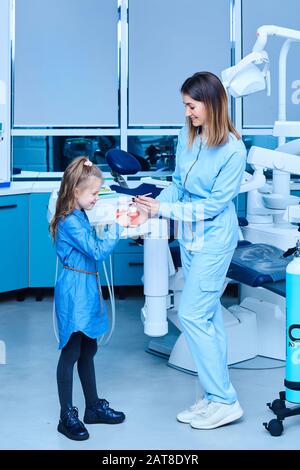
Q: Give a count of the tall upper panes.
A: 3